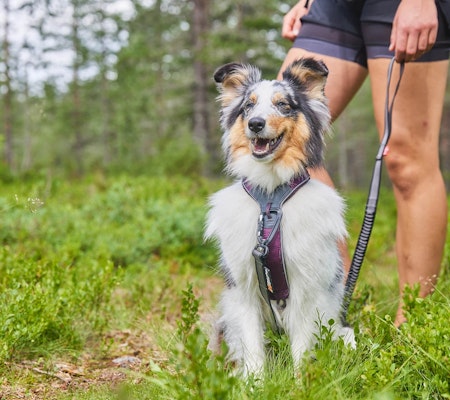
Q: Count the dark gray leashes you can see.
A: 1